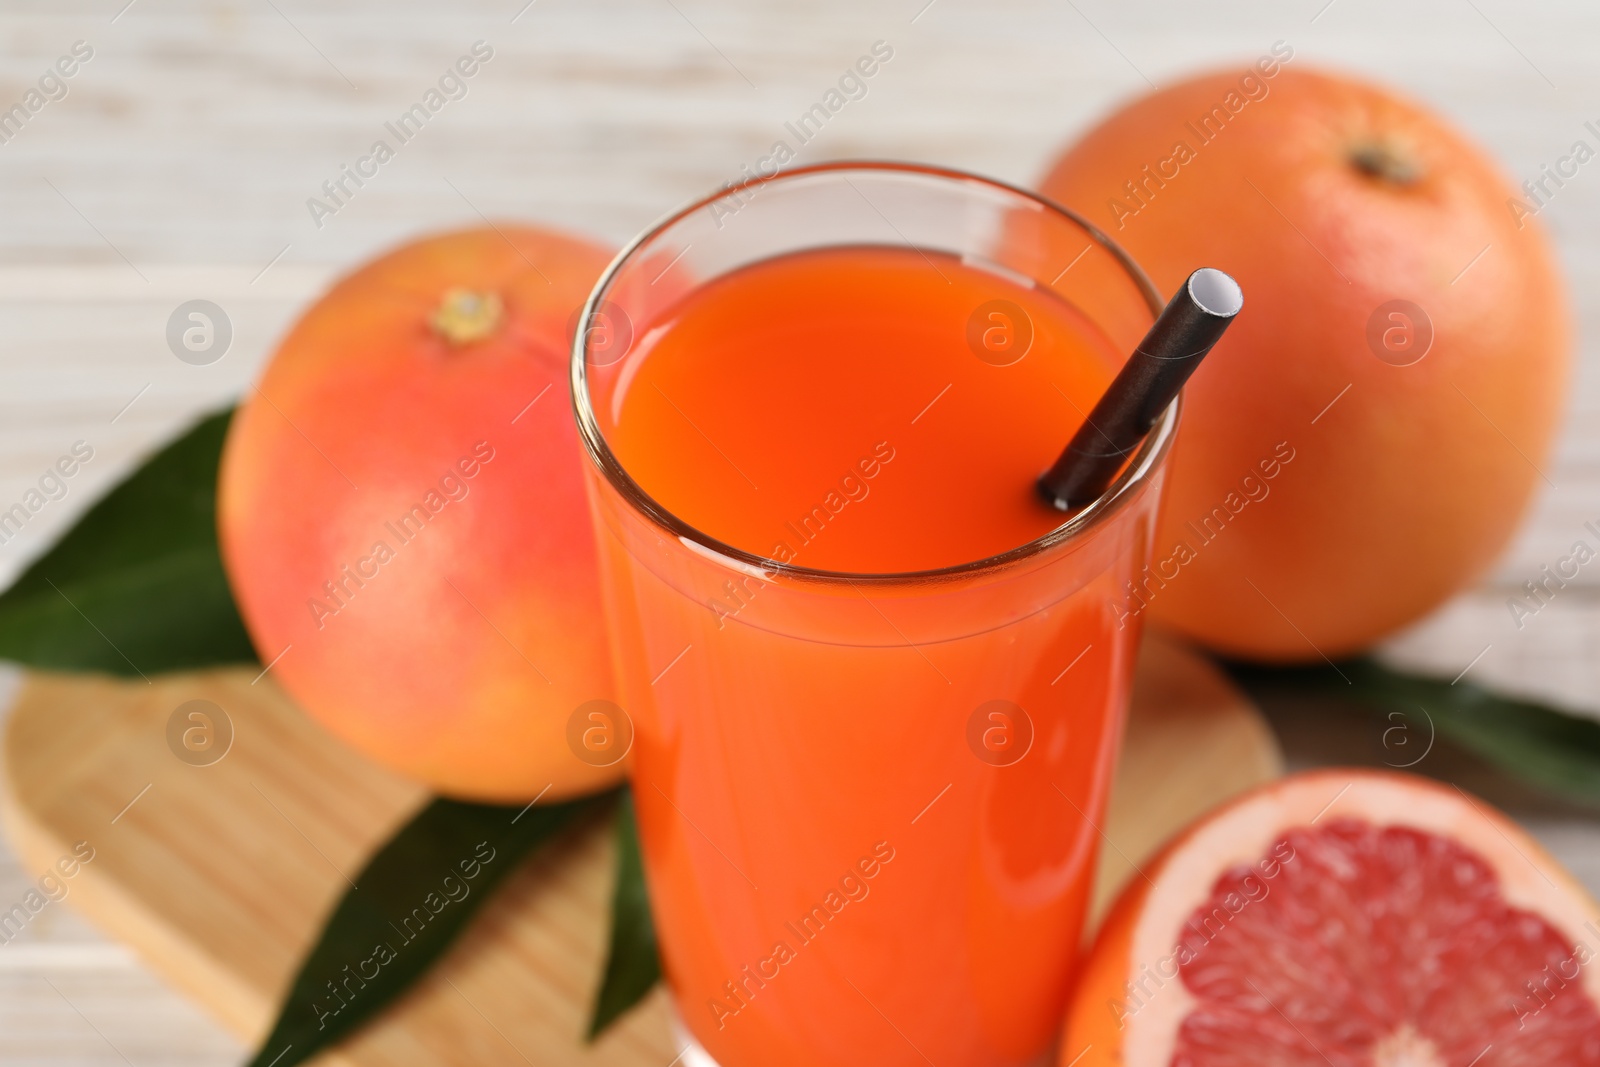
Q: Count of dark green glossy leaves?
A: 4